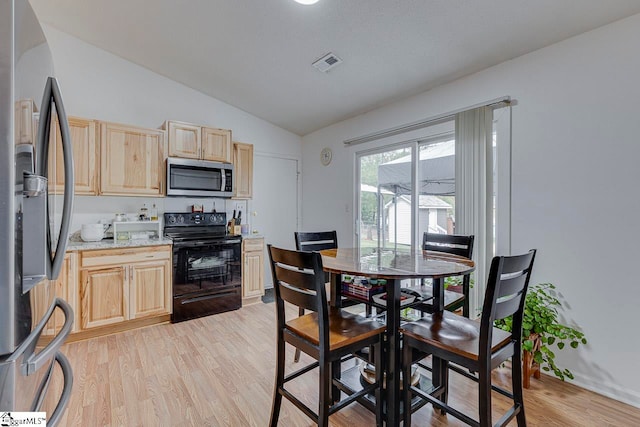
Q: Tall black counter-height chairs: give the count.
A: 4